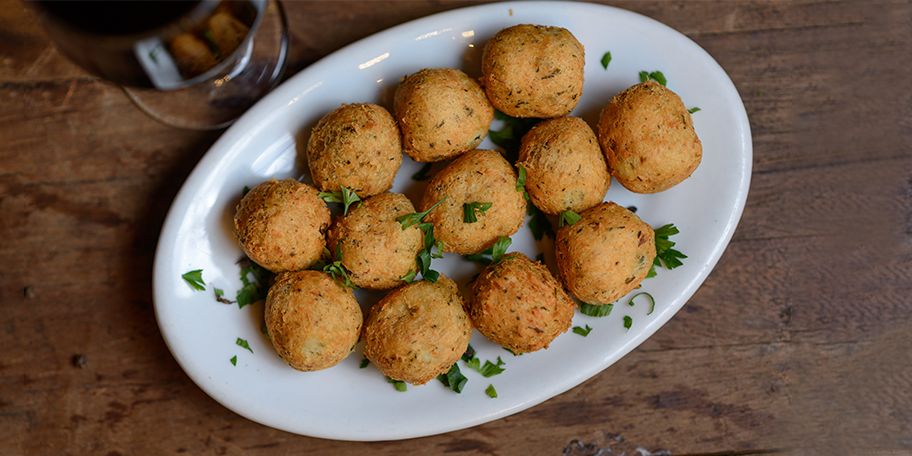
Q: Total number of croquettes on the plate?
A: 12